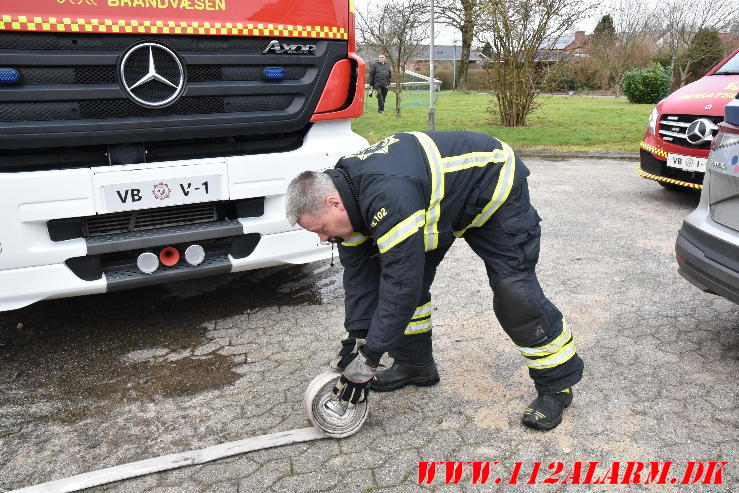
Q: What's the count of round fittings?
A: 3